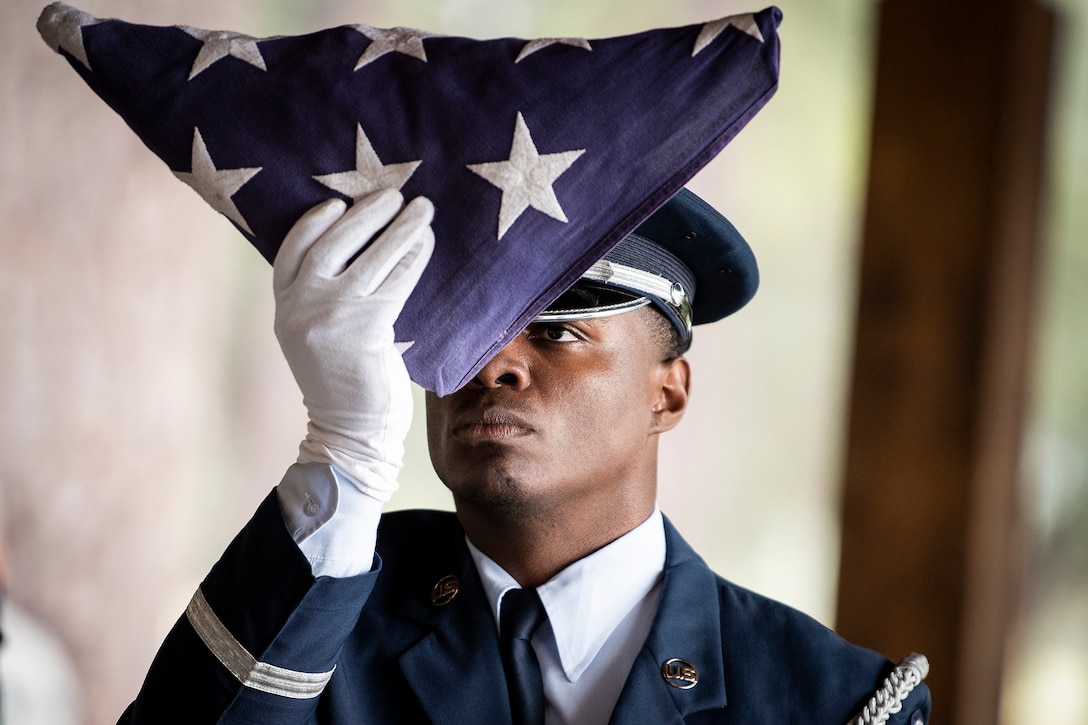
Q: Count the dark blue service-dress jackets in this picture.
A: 1